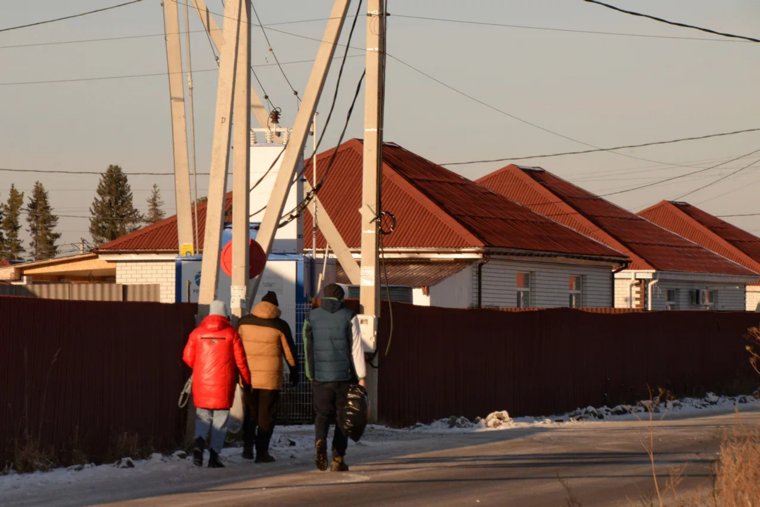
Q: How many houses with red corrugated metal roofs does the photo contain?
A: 3